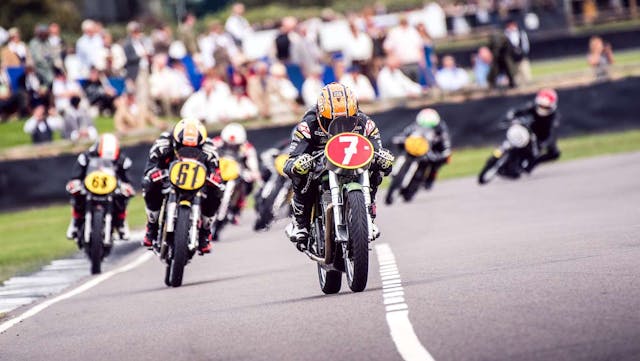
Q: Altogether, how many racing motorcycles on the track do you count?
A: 7